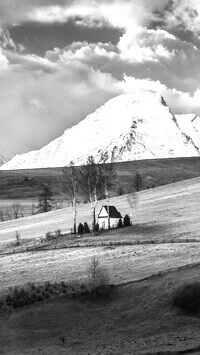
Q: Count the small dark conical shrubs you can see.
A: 5